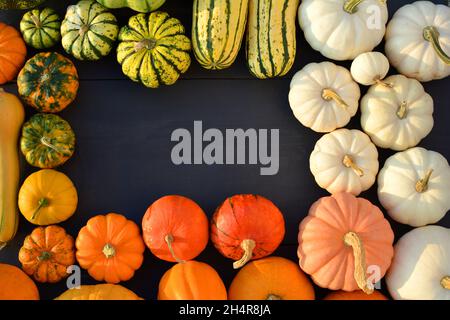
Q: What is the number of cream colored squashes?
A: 8